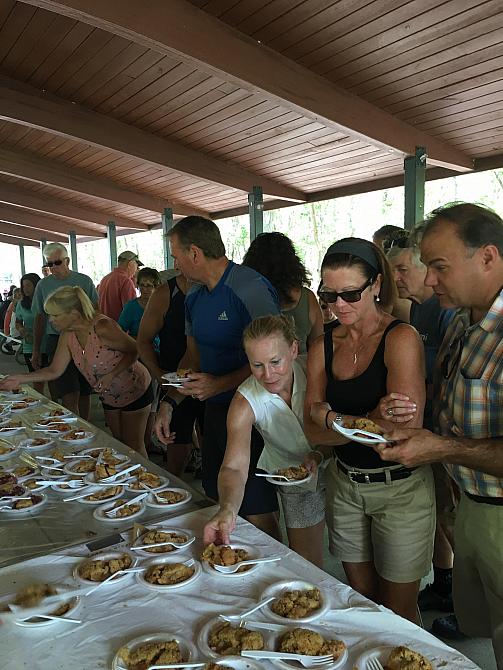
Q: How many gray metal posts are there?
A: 7